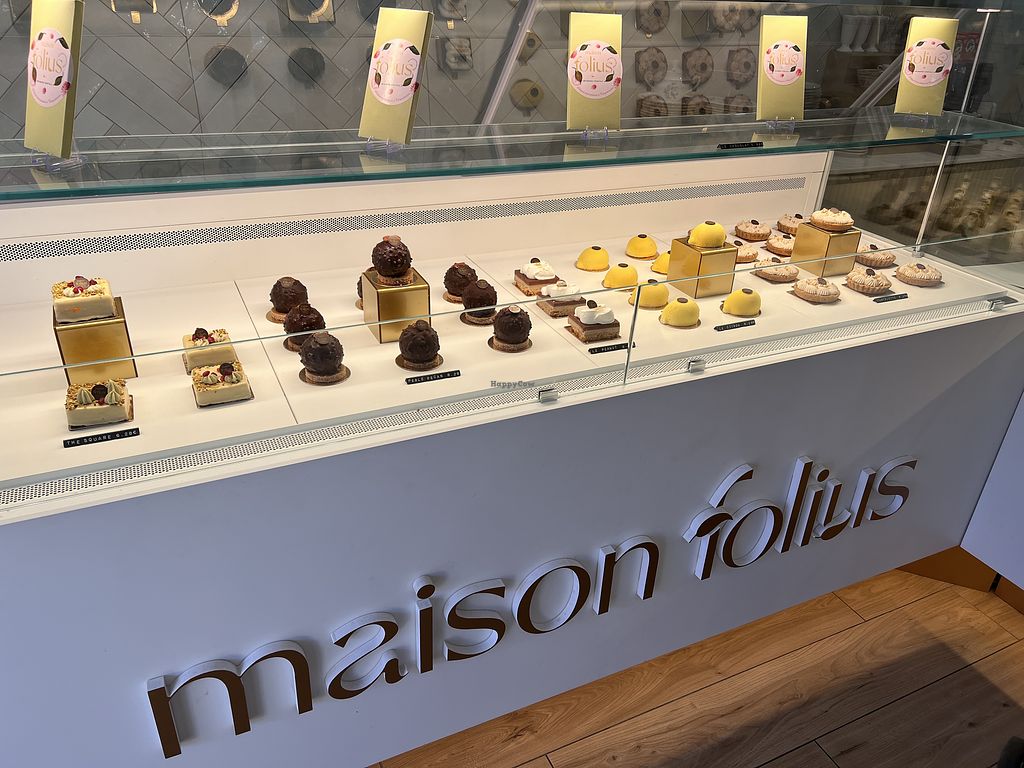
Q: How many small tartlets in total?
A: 10